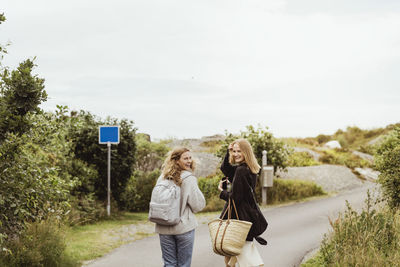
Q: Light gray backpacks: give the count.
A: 1